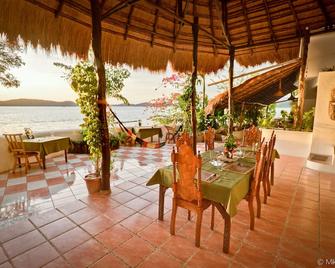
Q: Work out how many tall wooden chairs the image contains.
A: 6